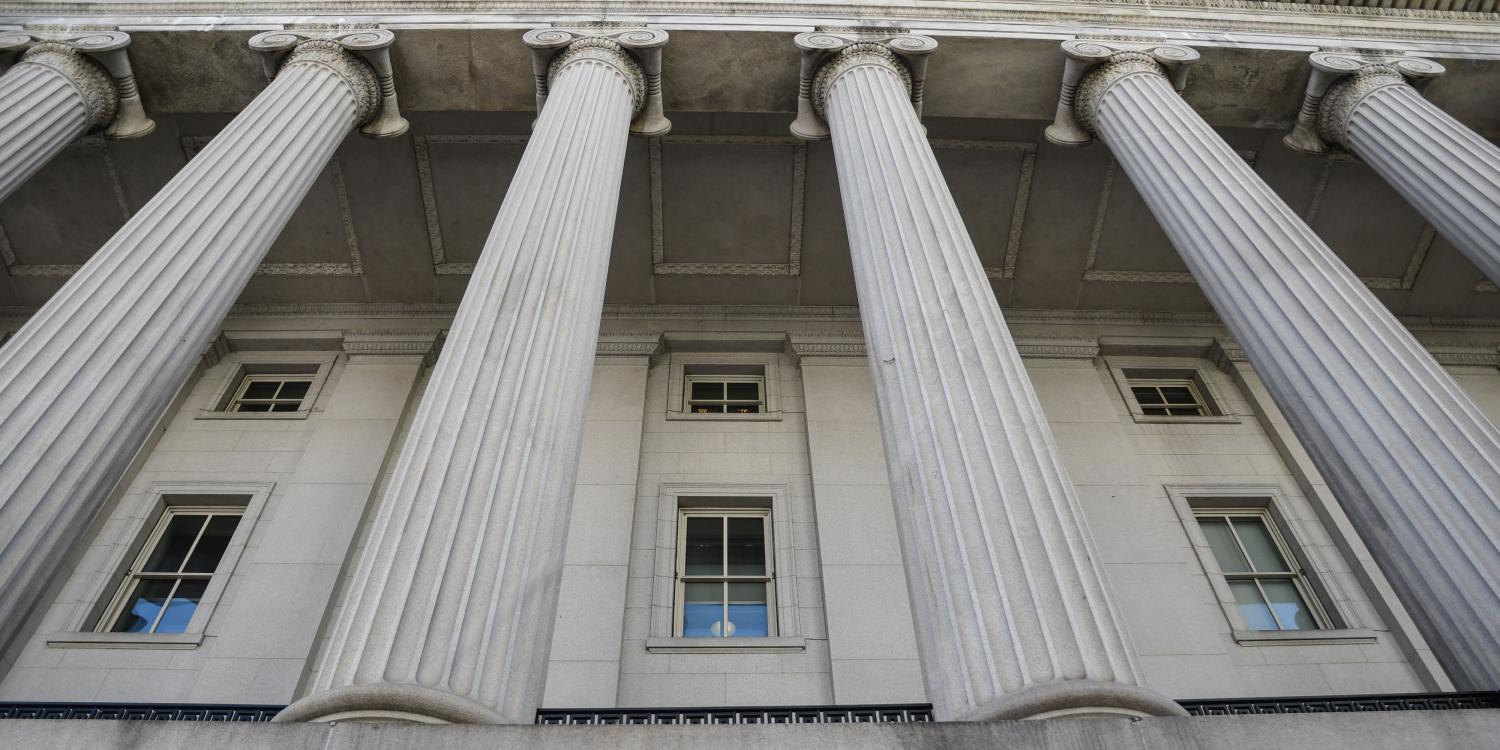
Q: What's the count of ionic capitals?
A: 6